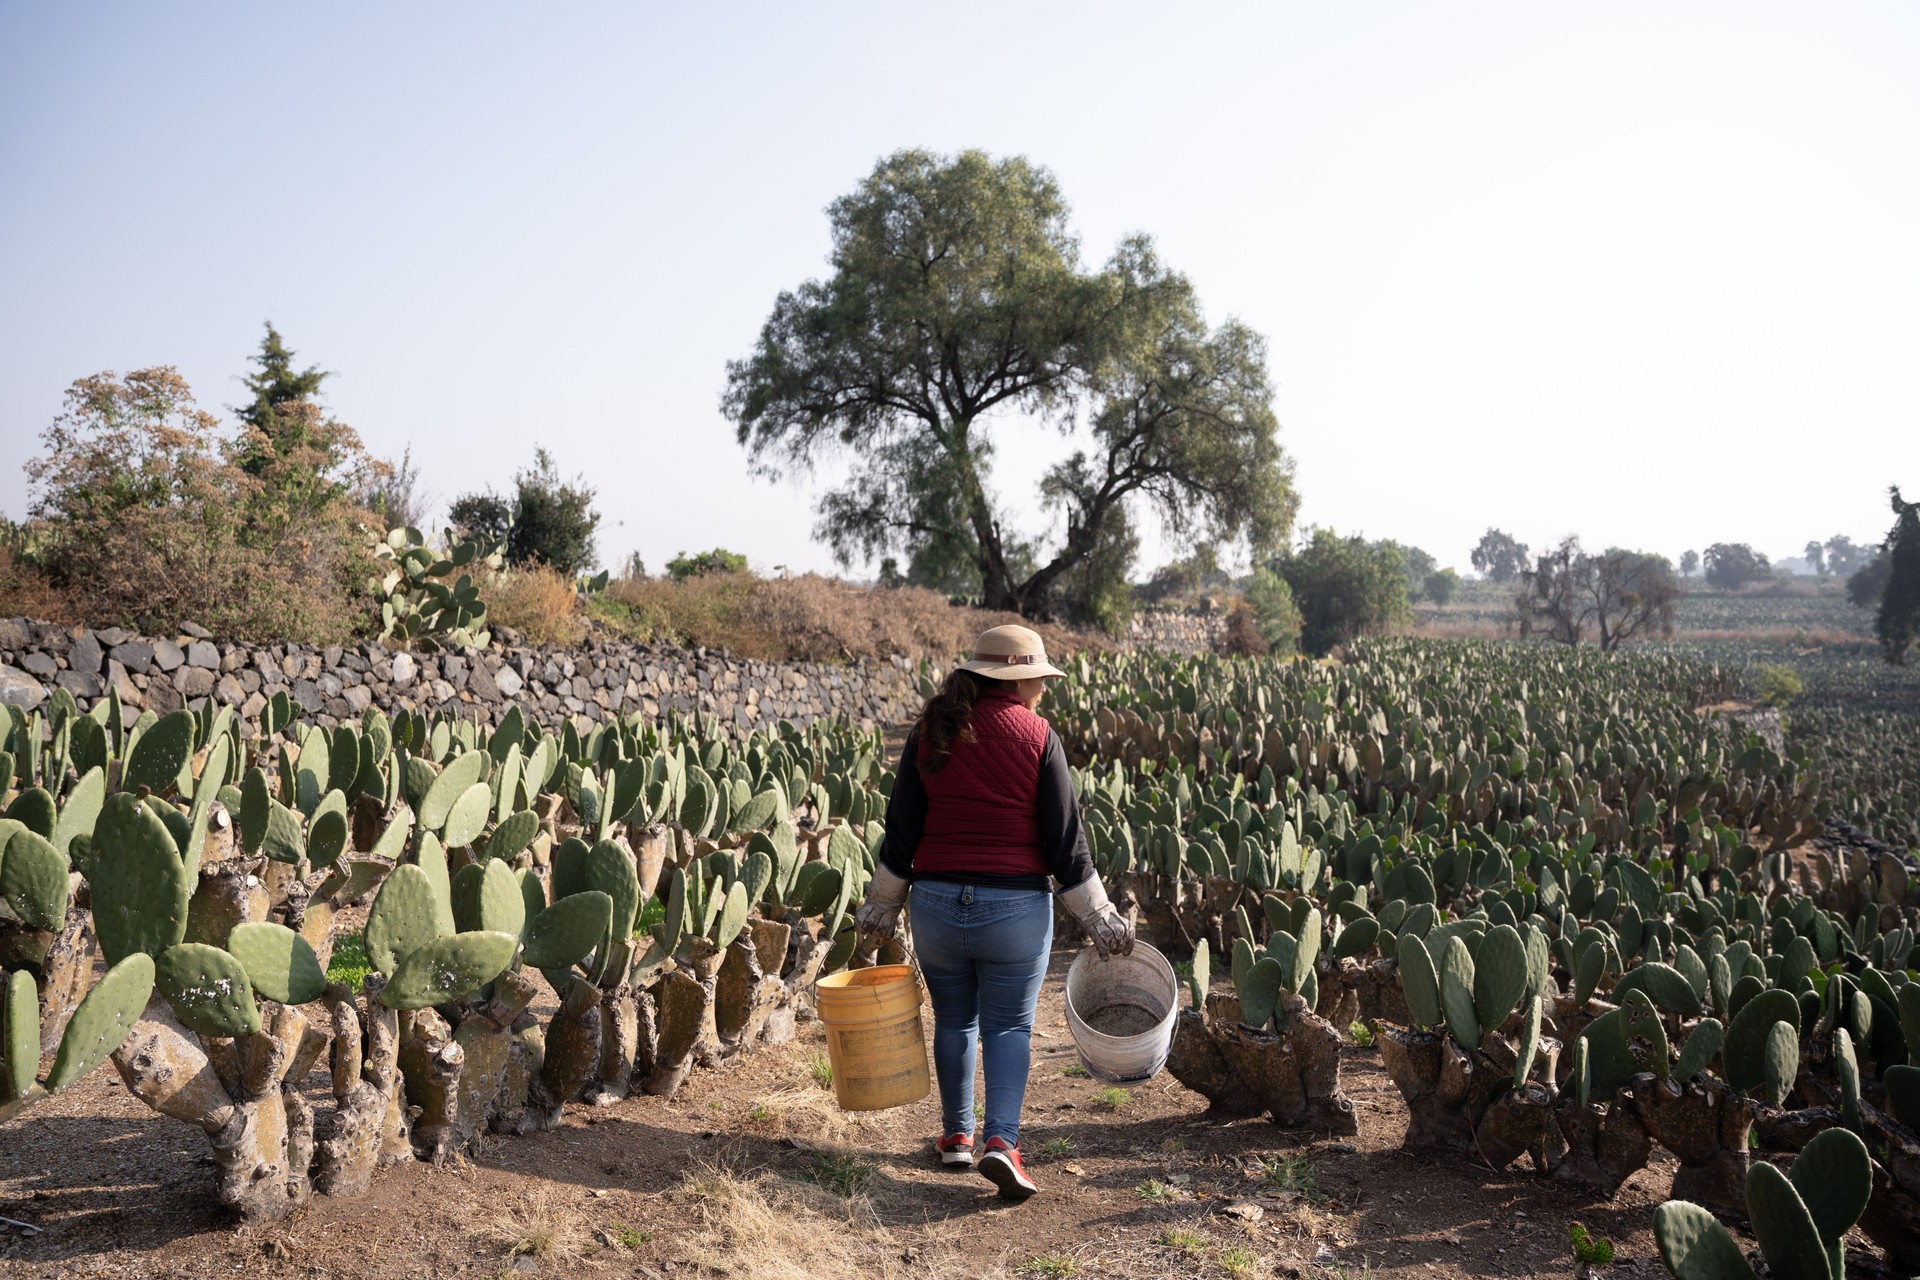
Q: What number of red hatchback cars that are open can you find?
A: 0